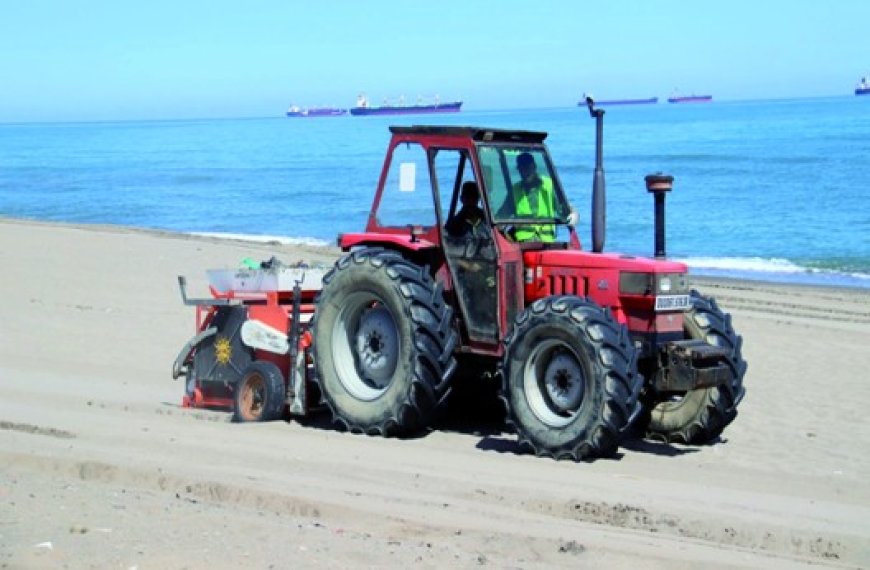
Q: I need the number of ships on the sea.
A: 5